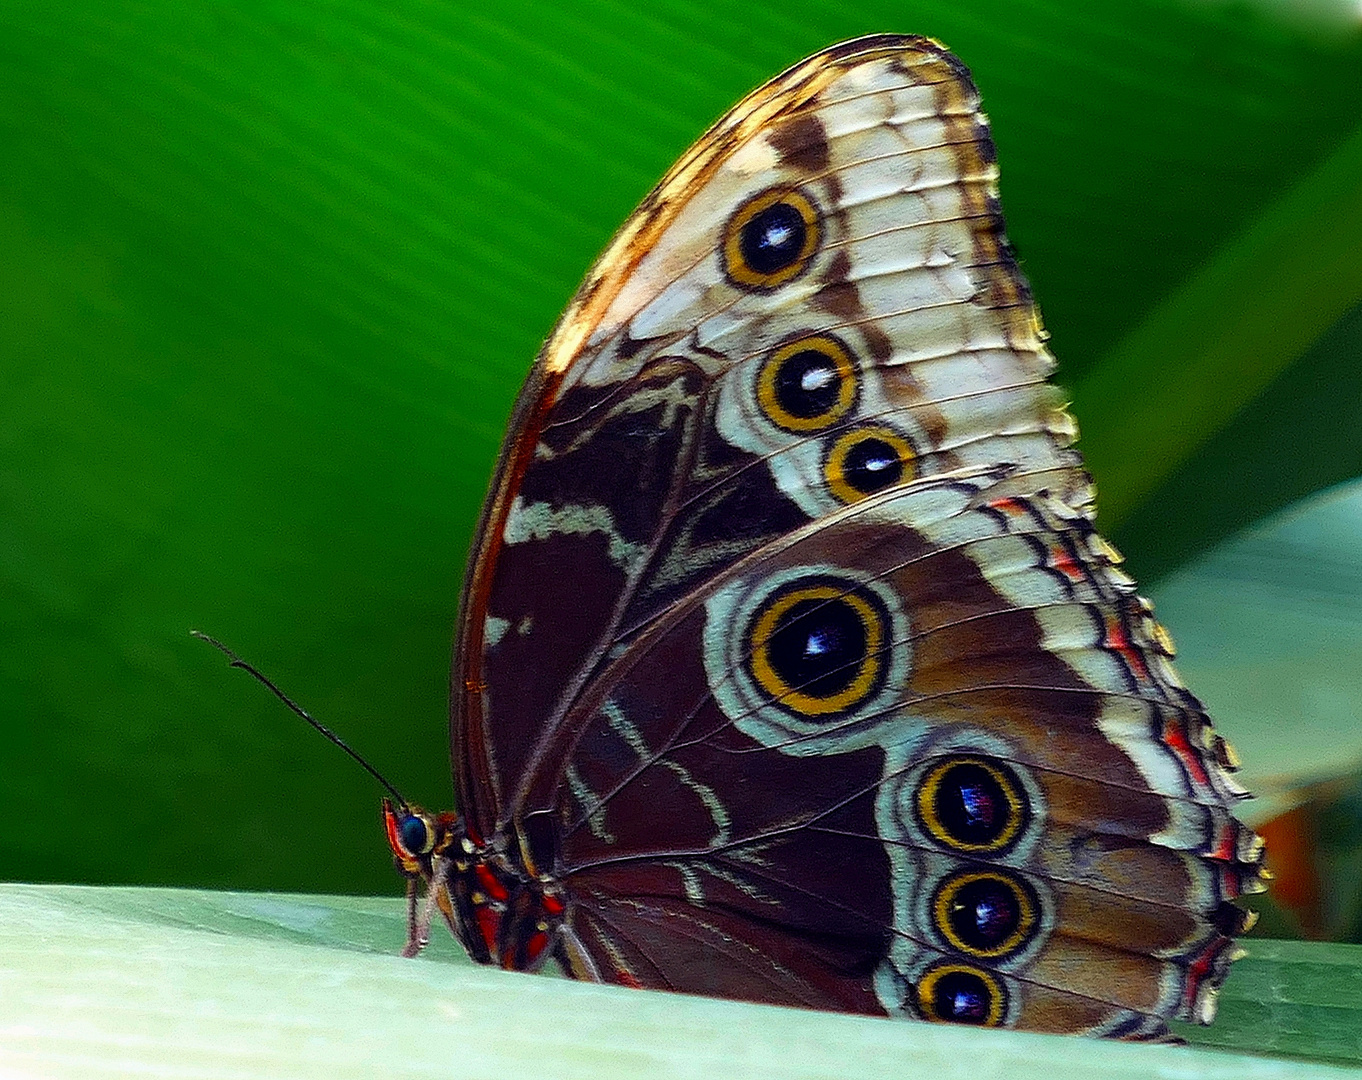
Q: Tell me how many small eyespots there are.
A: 6